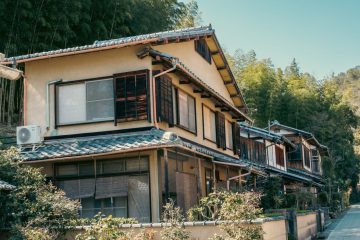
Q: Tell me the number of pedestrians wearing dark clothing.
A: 0